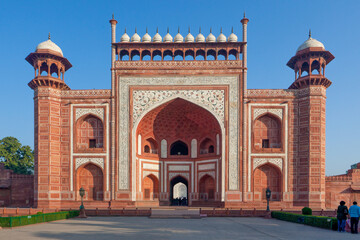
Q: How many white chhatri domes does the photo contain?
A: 13